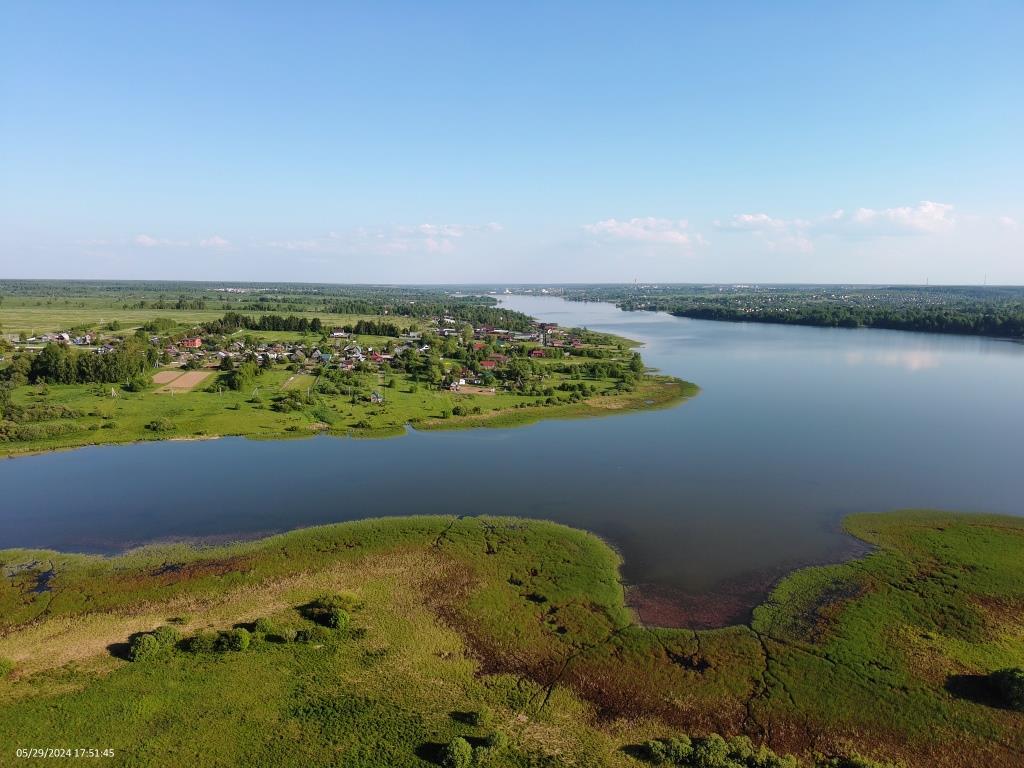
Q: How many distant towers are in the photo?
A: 3